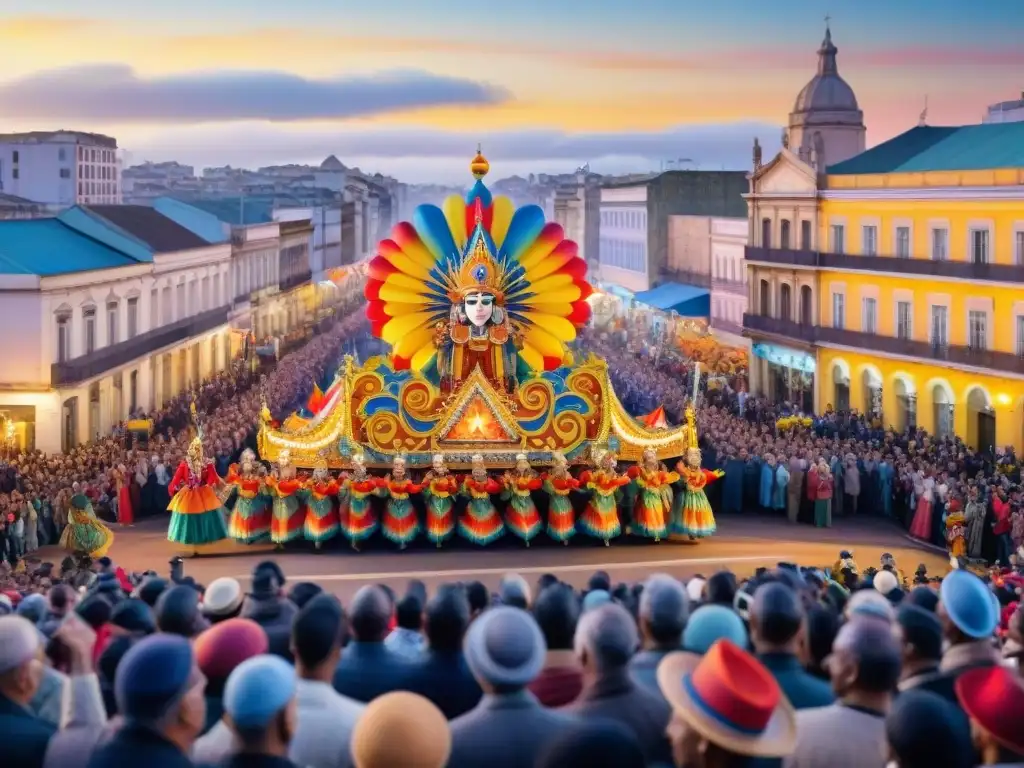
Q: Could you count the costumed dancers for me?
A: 14